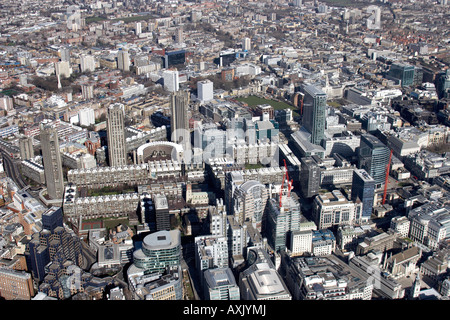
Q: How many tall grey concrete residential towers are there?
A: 3